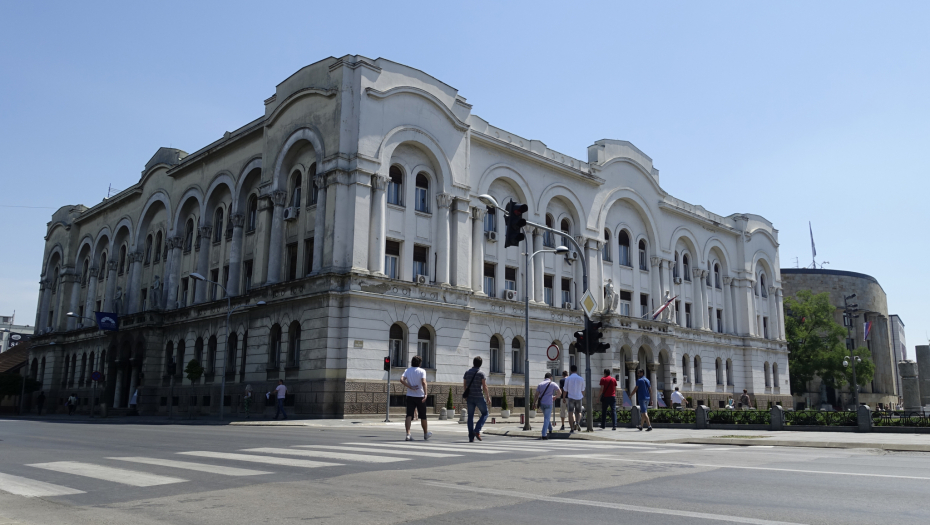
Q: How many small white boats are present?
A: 0